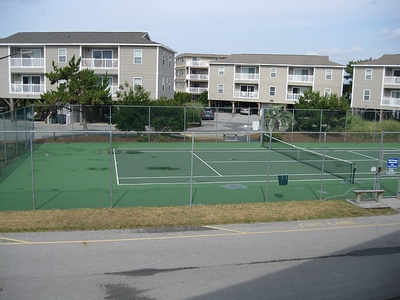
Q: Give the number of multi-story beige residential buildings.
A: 4